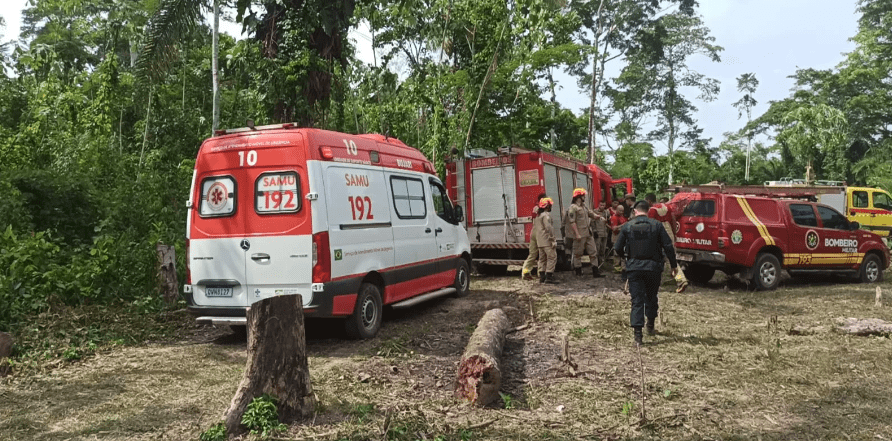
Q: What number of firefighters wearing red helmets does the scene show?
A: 2